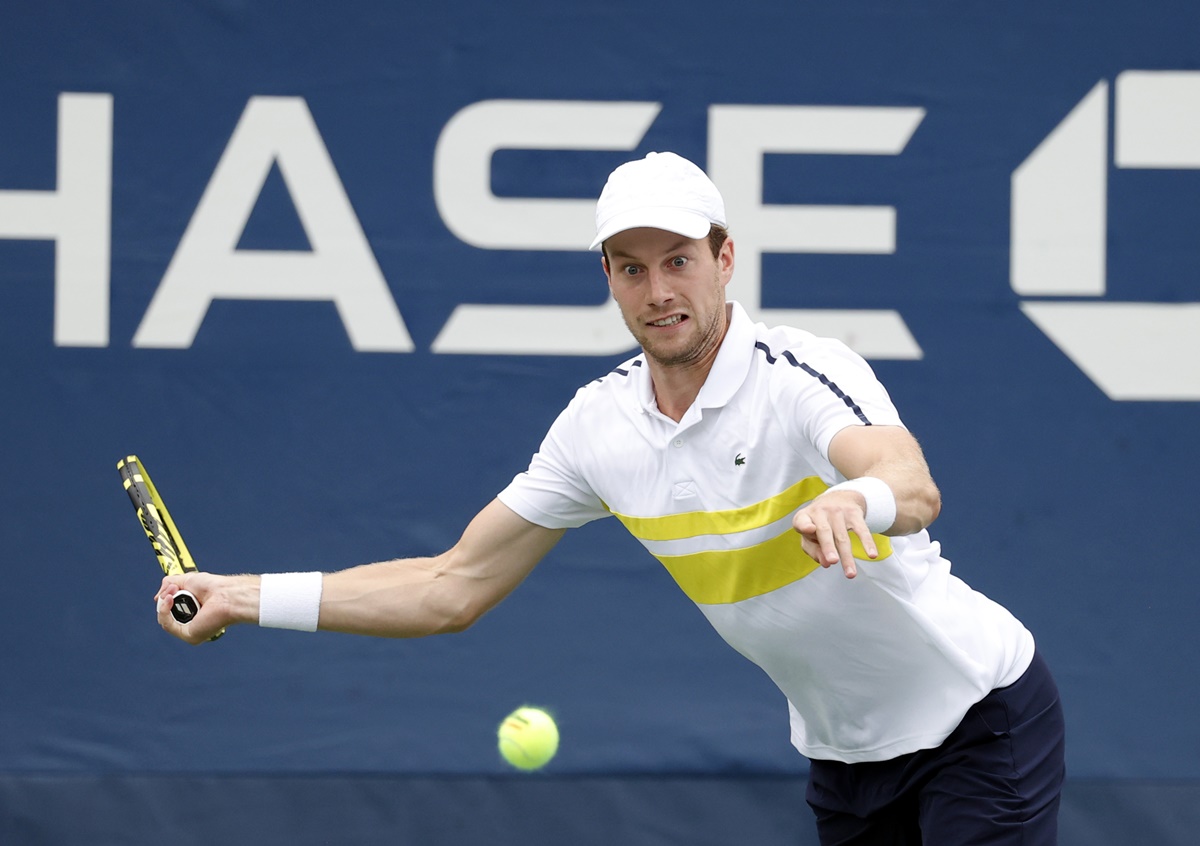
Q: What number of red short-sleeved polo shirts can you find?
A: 0